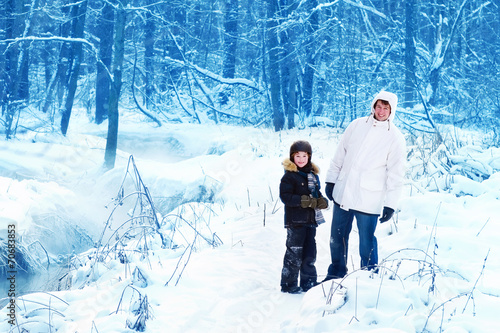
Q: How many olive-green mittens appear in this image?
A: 2